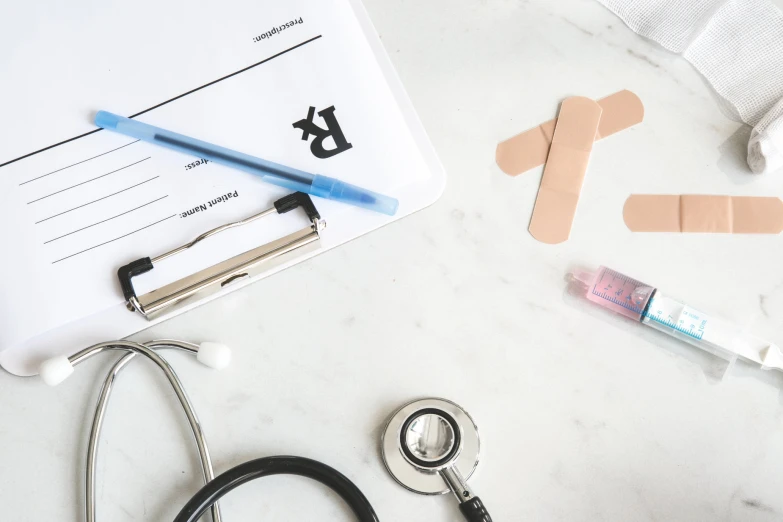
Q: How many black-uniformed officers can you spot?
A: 0